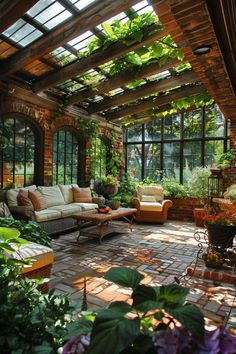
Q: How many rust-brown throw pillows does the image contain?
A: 3